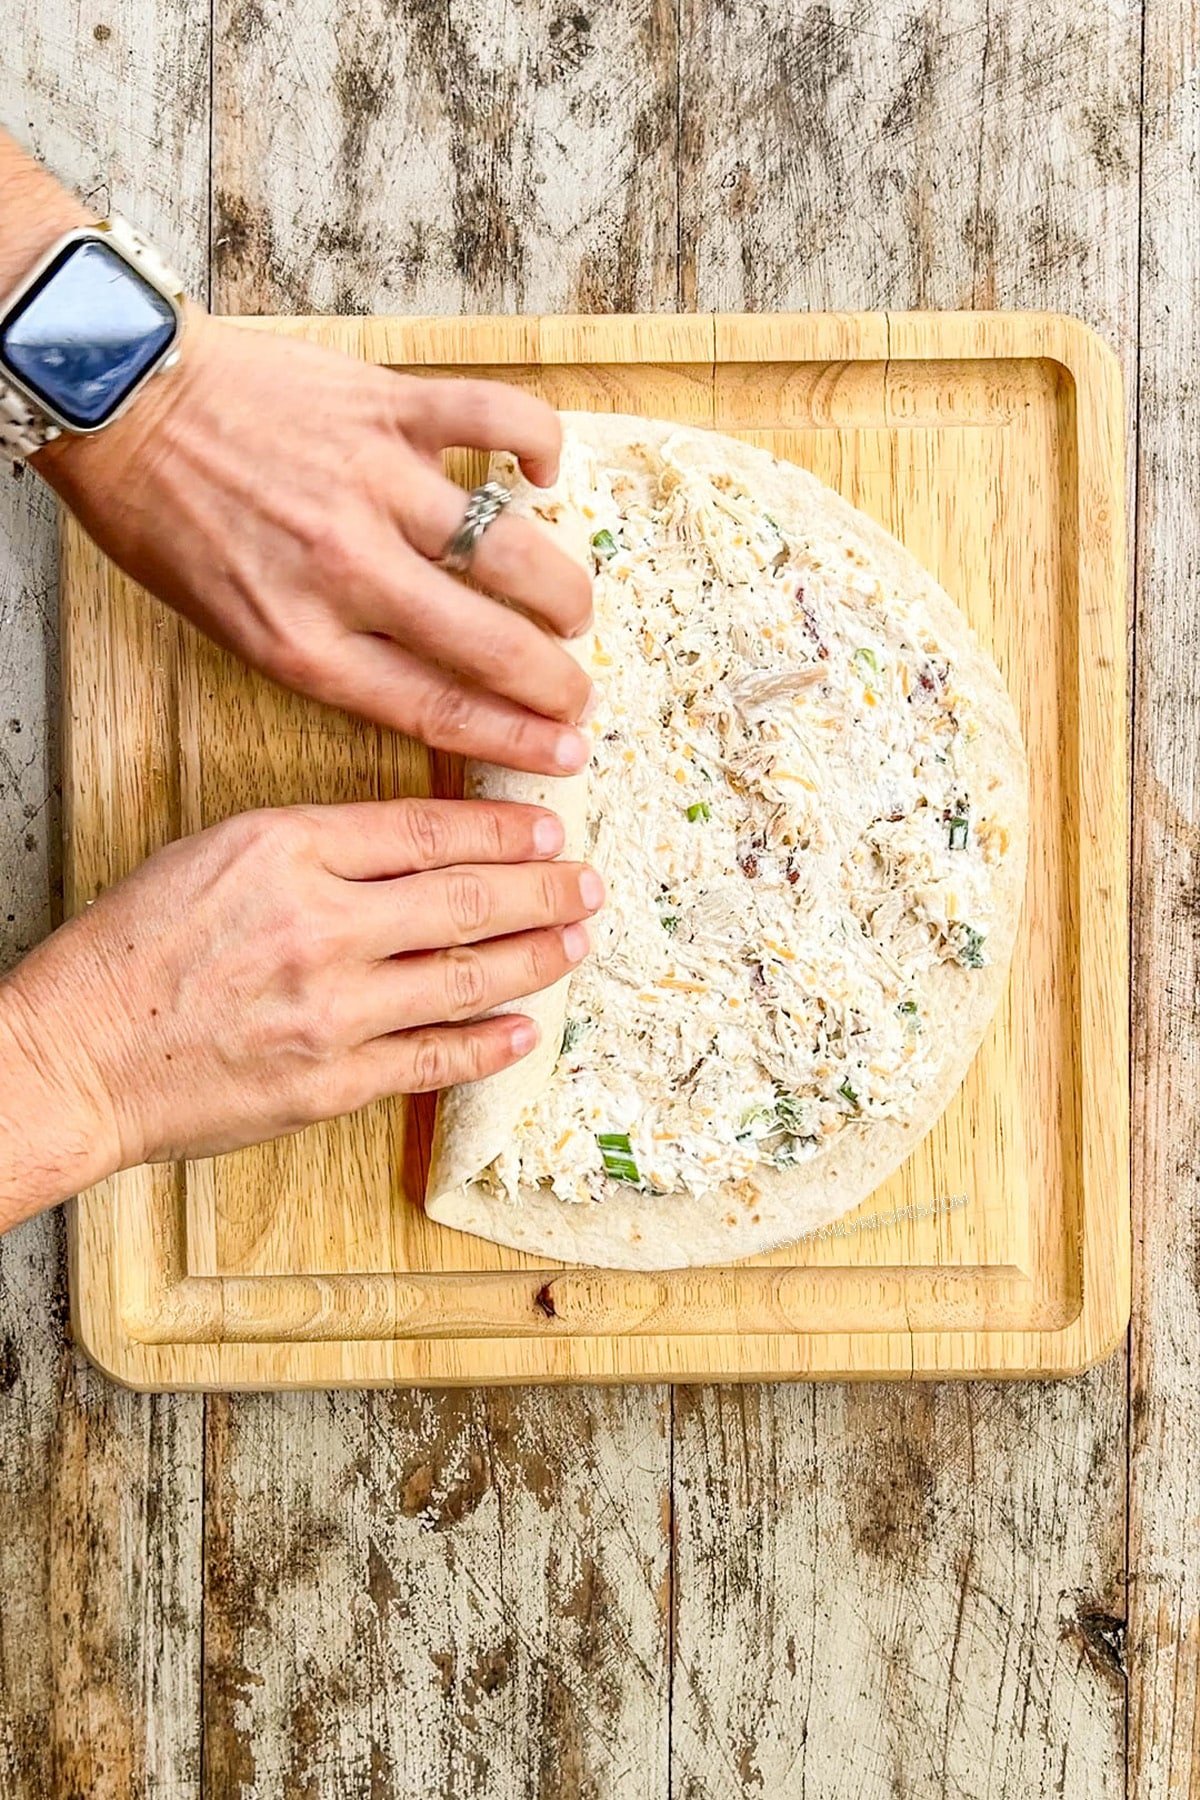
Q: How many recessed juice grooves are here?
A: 1